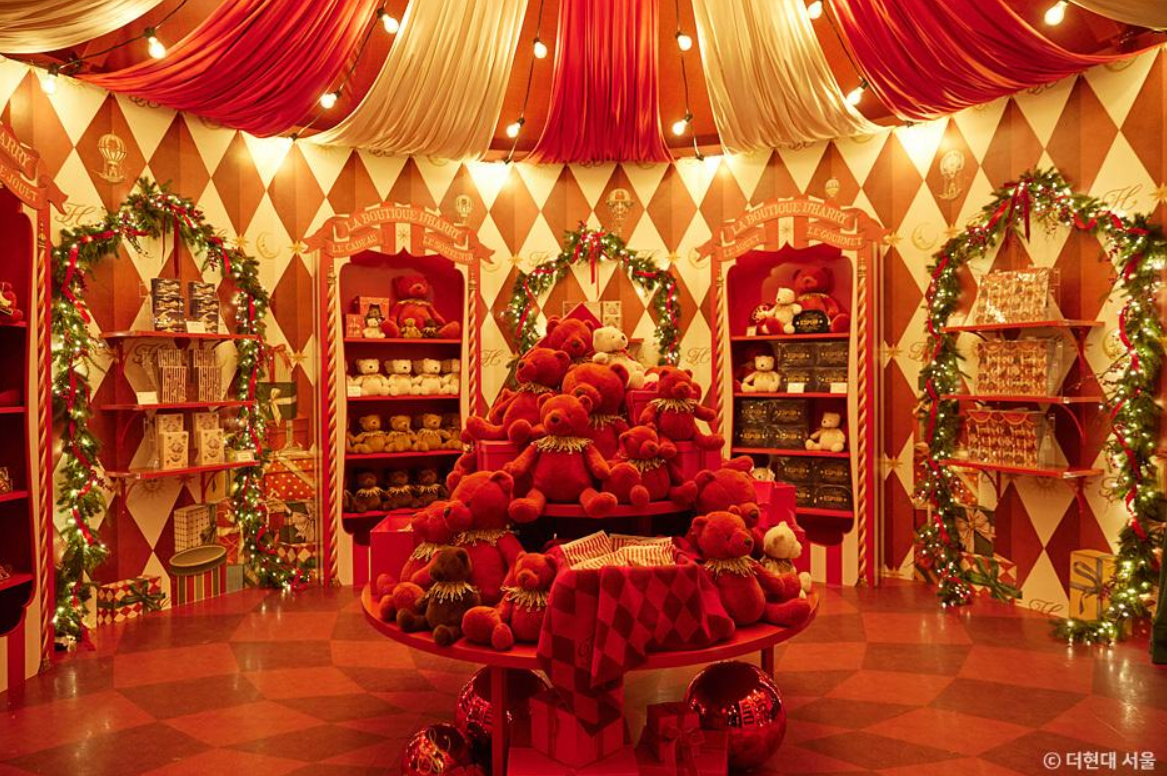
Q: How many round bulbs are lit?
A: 11